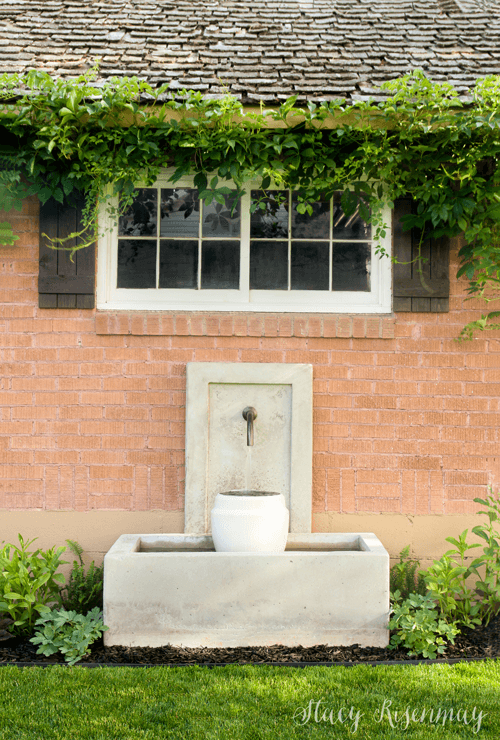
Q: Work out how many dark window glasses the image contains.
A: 12